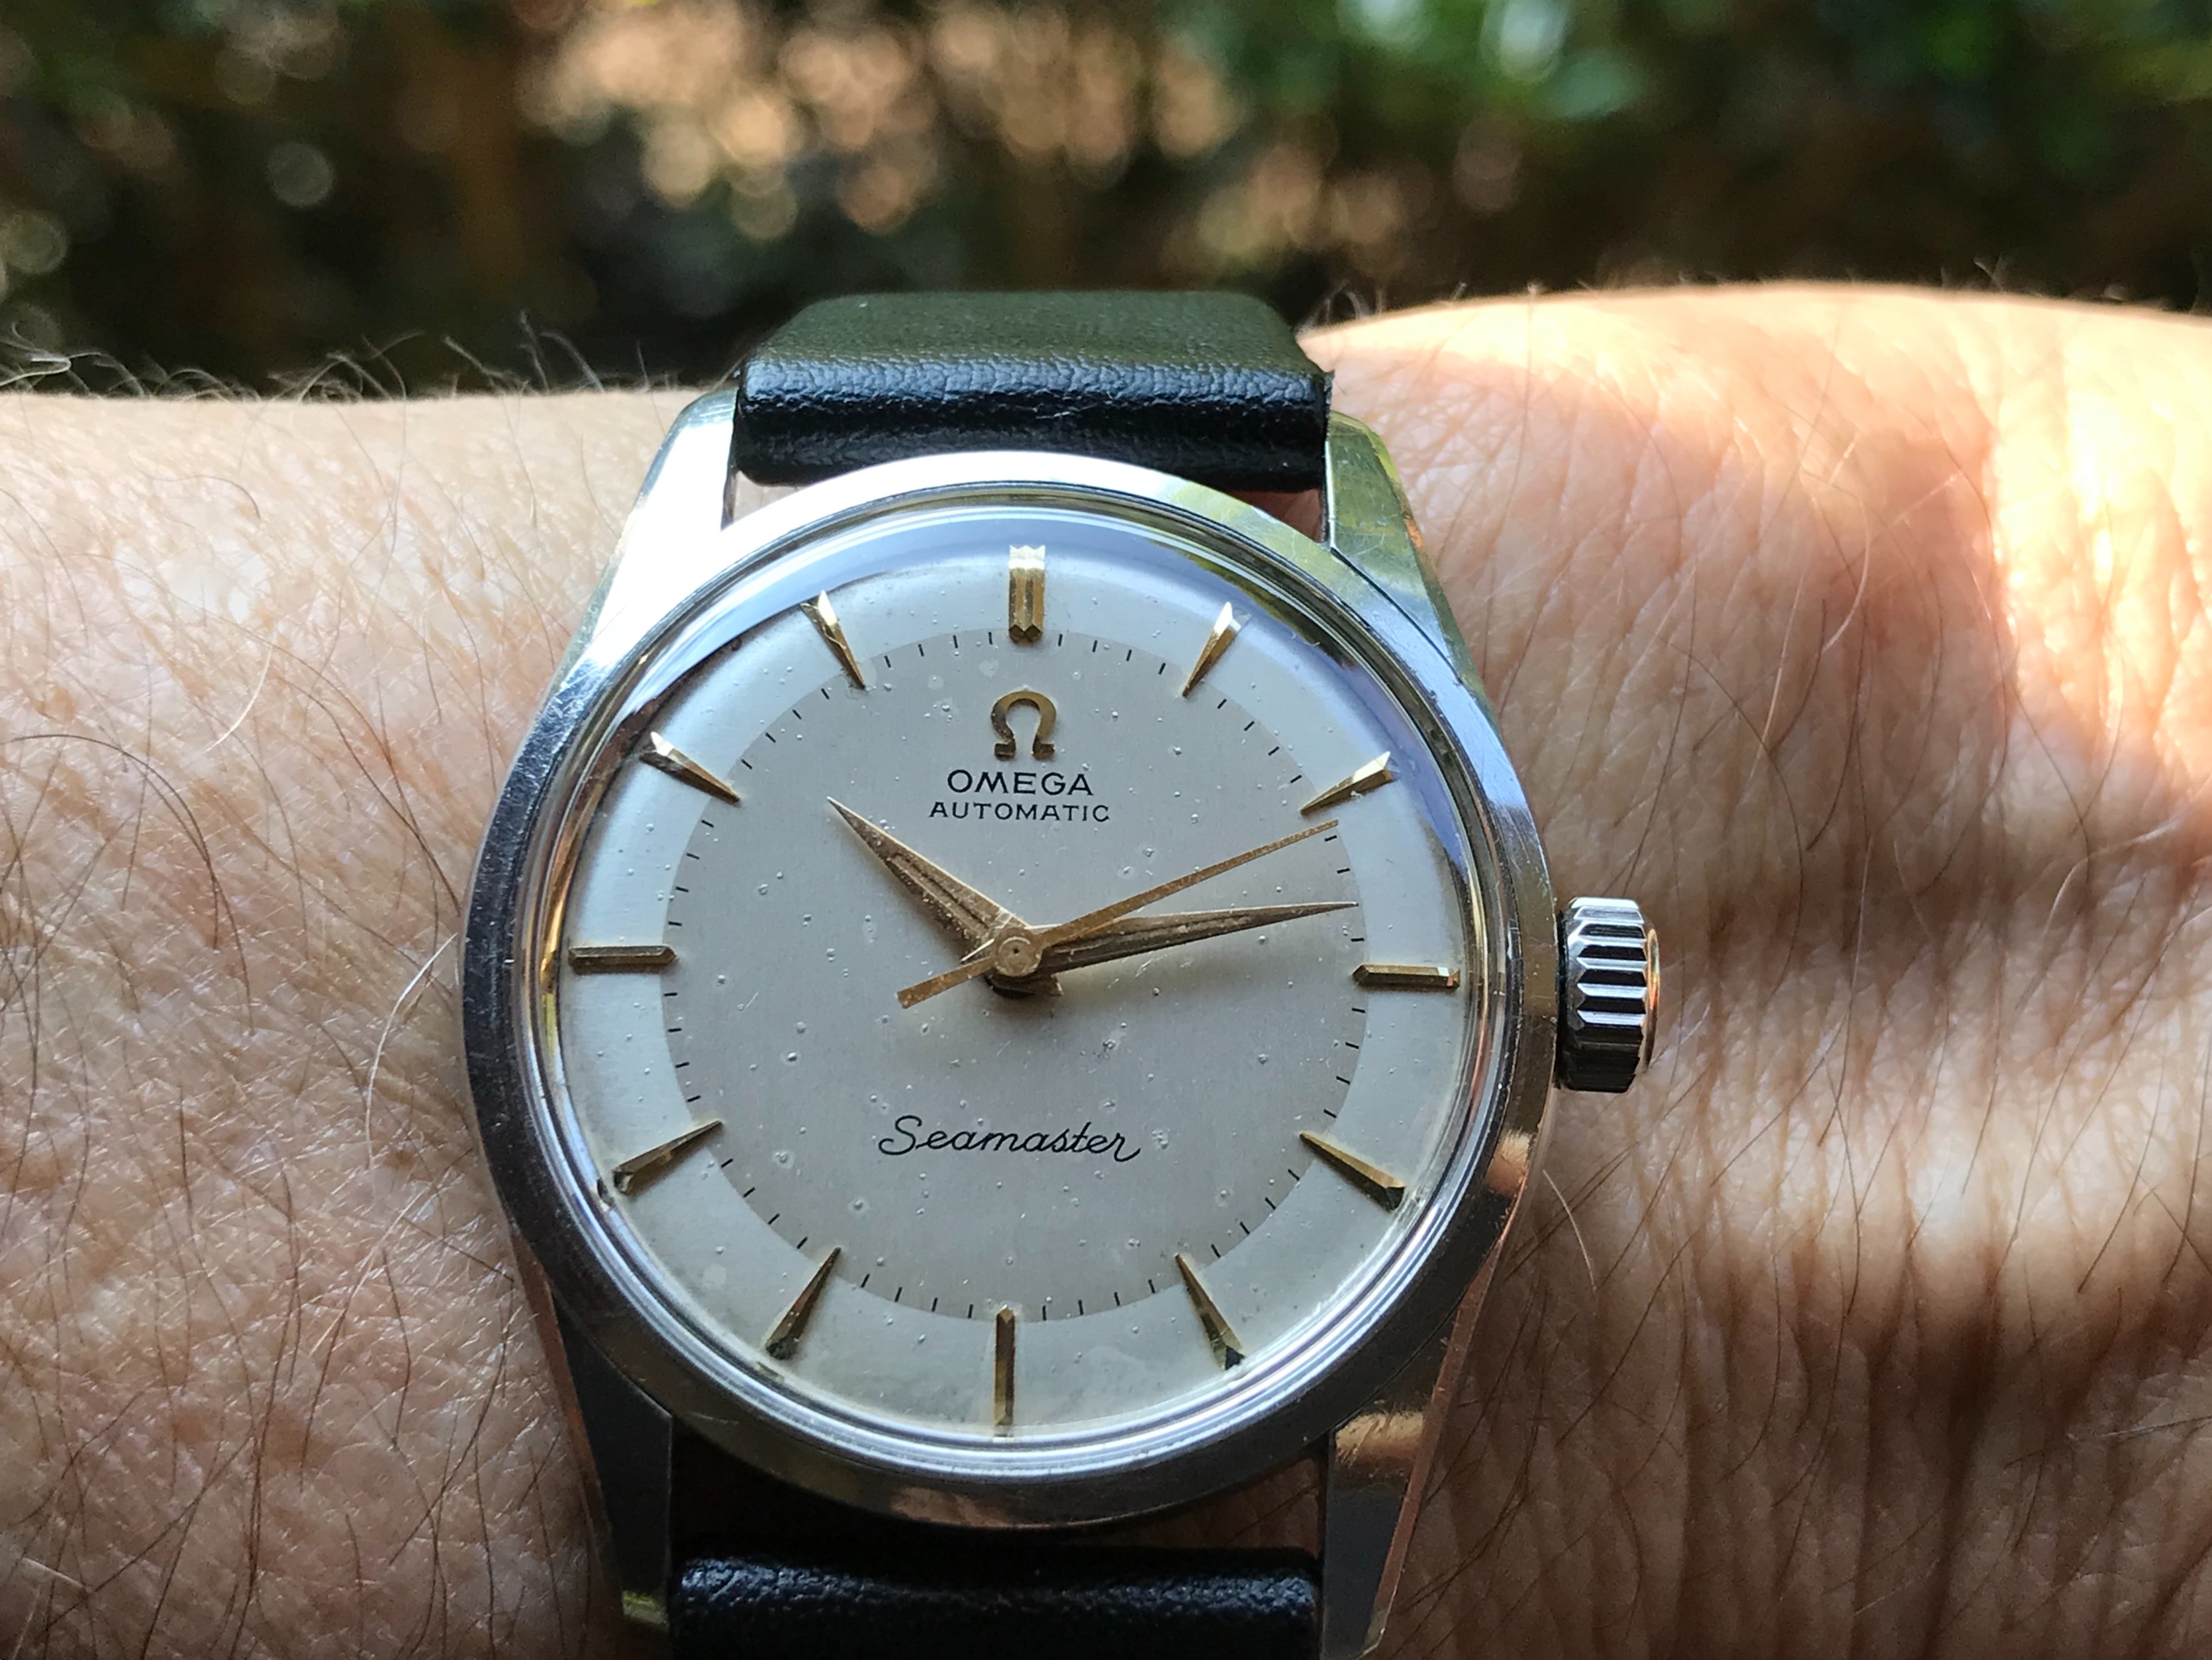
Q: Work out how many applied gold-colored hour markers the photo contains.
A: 12